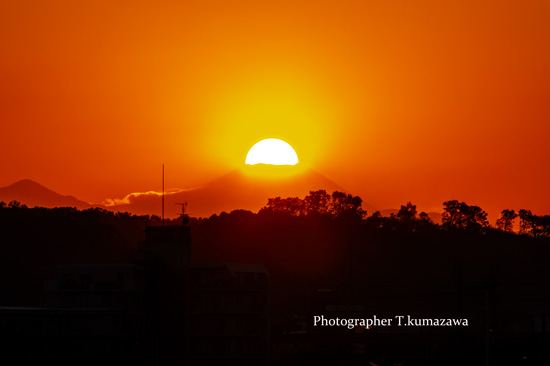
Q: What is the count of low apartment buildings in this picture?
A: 2